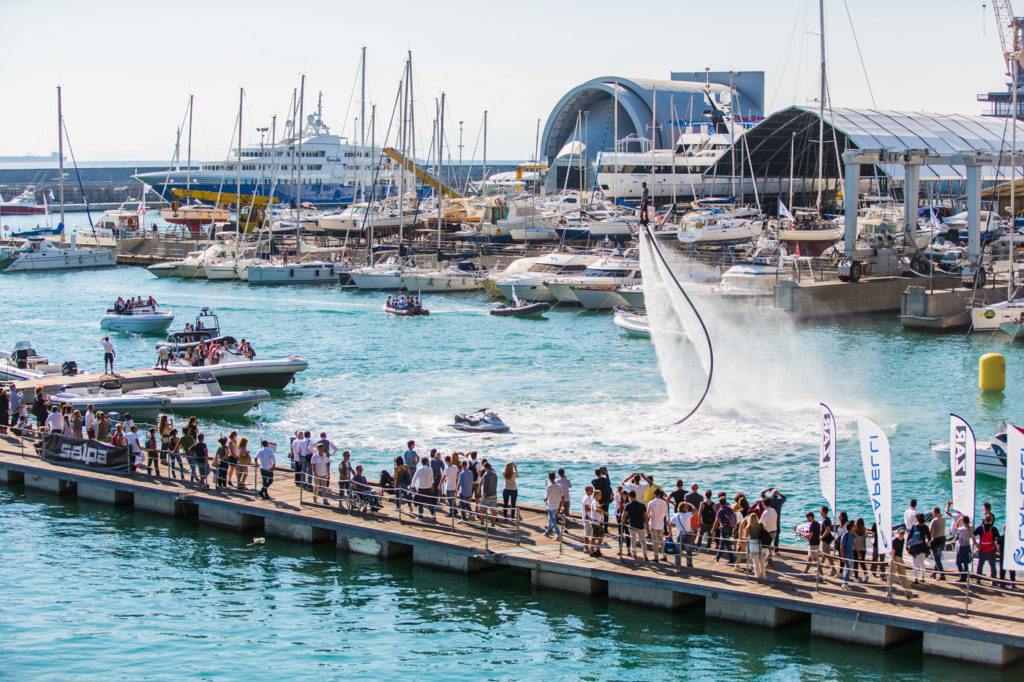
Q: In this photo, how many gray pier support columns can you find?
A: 13